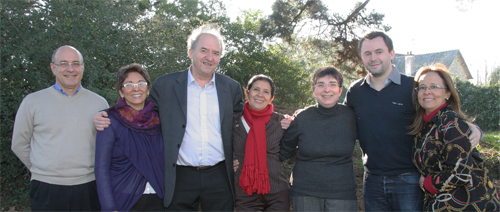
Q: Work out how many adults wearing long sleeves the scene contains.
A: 7